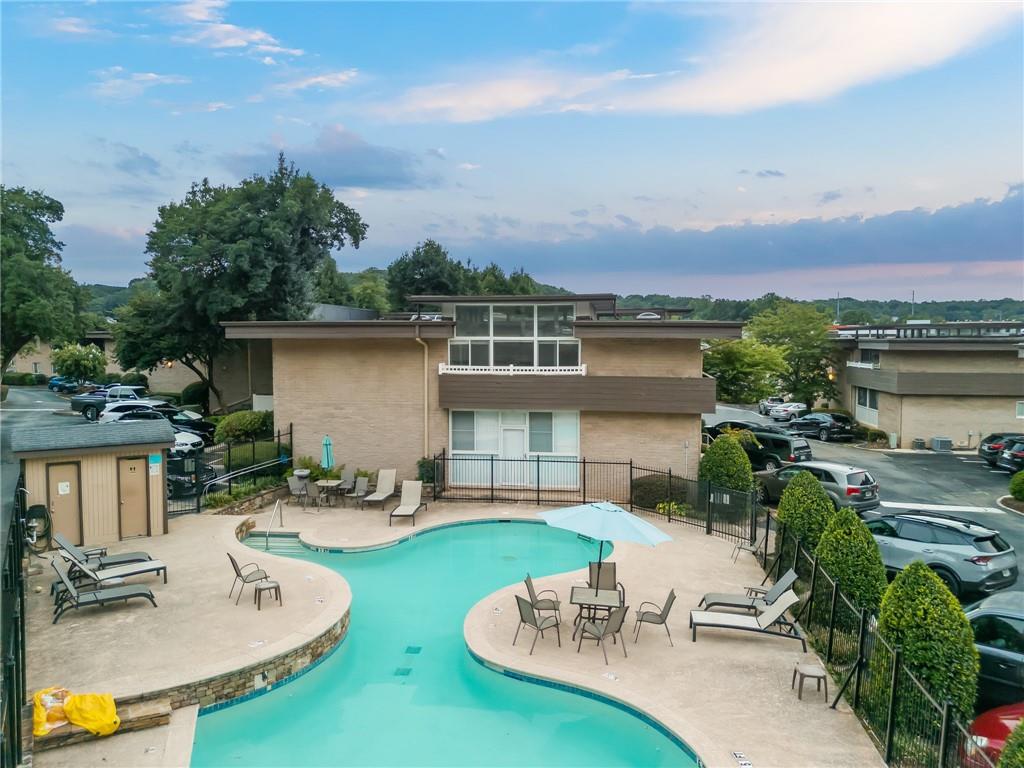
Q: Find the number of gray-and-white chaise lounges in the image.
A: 4